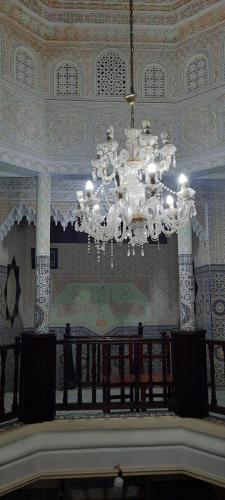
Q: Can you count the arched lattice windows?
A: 5